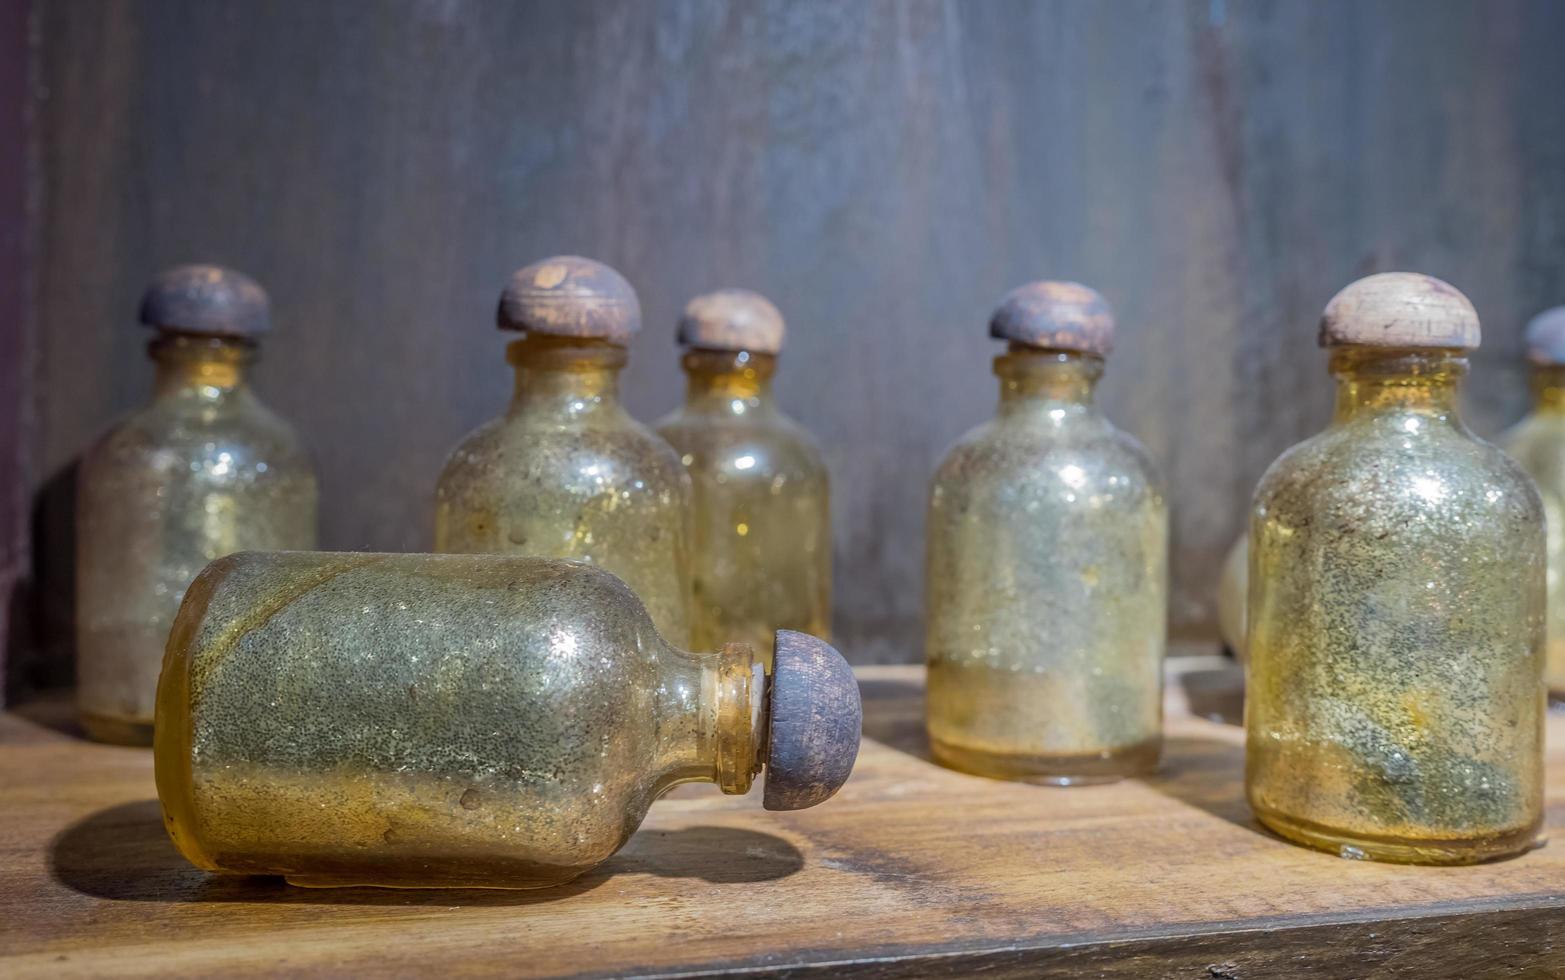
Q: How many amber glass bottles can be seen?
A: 7